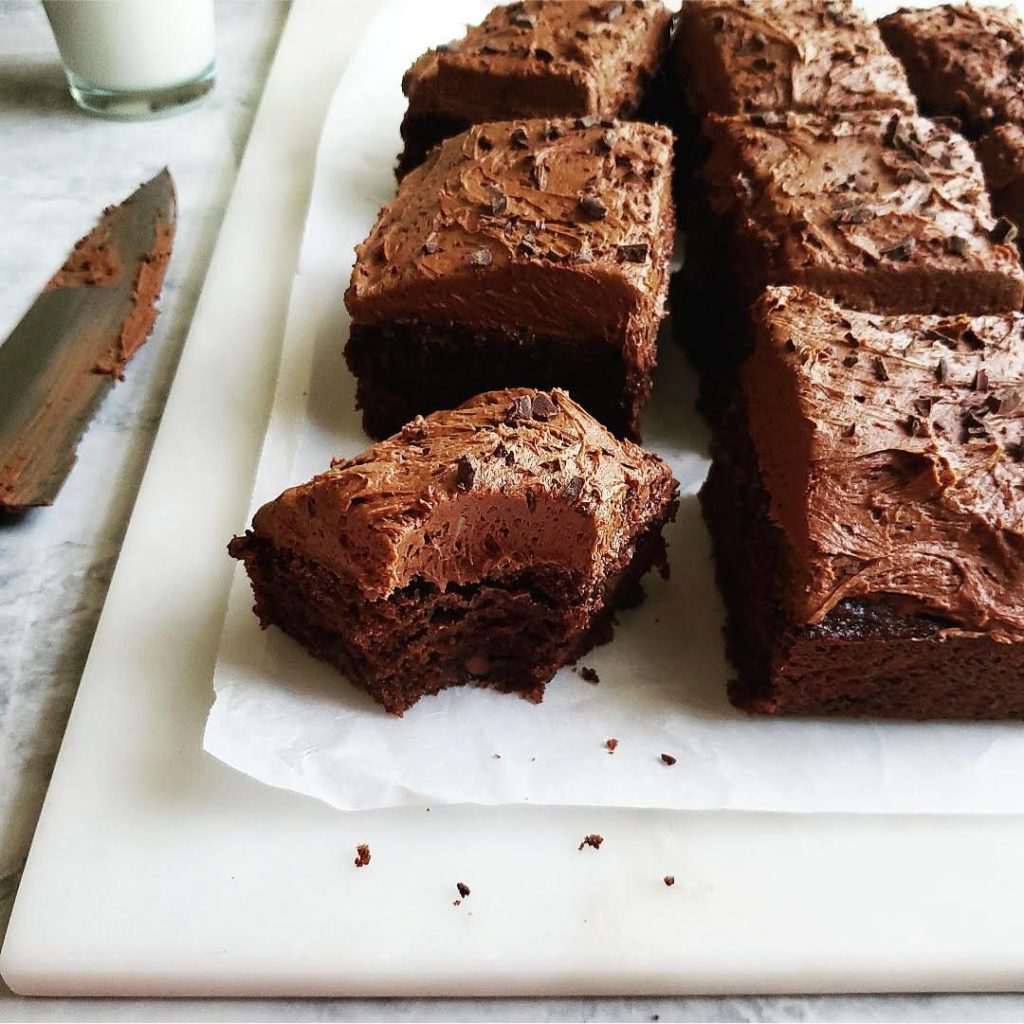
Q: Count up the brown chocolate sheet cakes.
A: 8